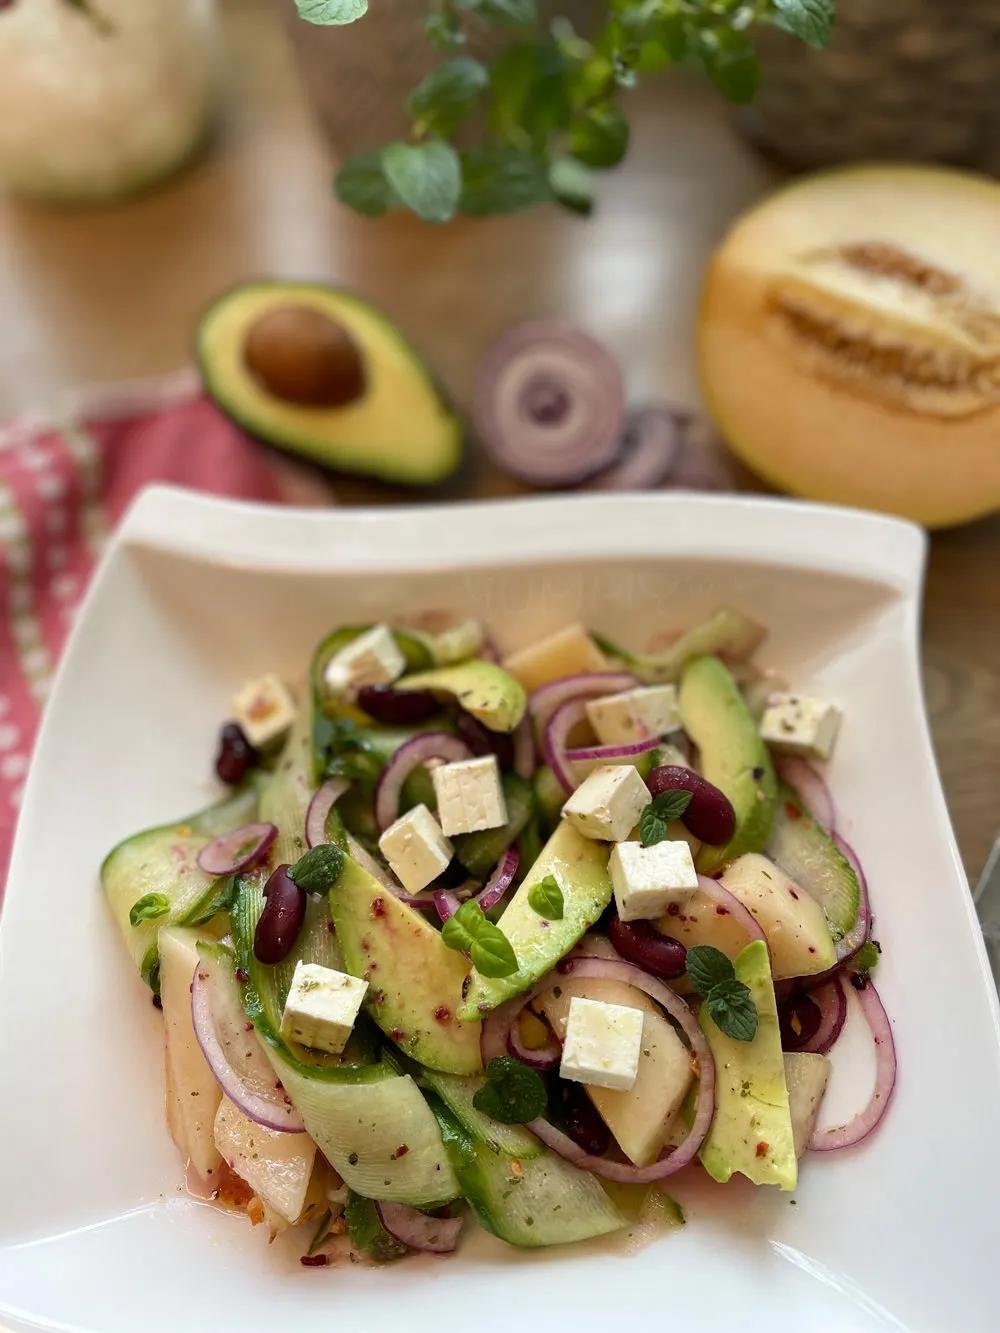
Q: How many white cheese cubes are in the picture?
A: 10